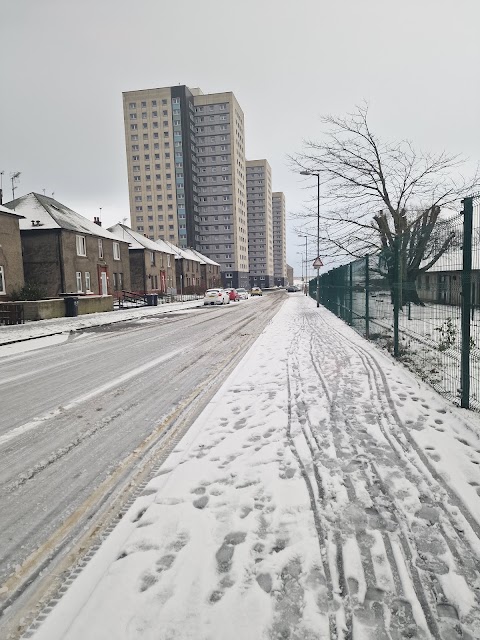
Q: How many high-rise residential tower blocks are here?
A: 3